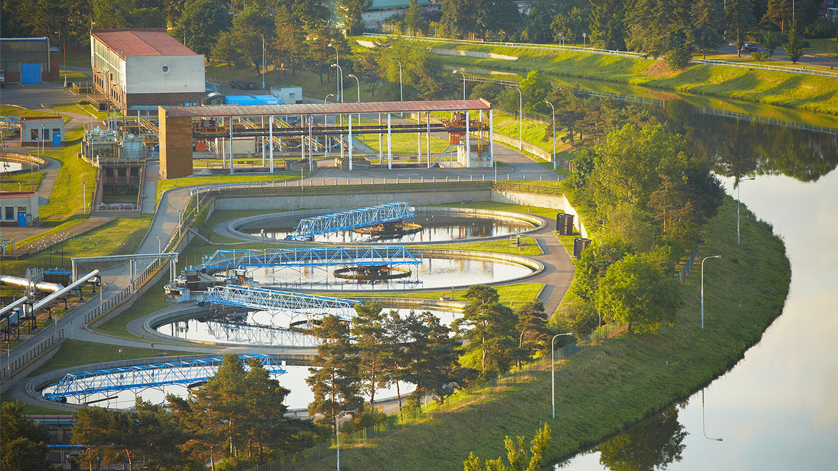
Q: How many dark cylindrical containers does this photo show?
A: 2